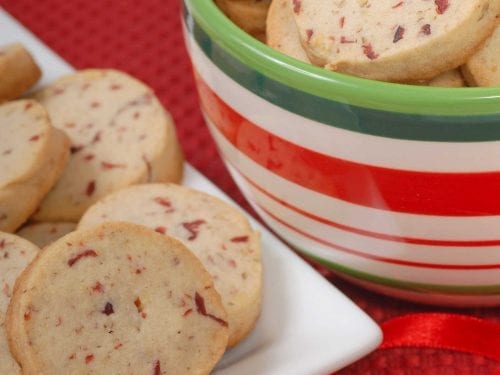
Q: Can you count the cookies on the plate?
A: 7